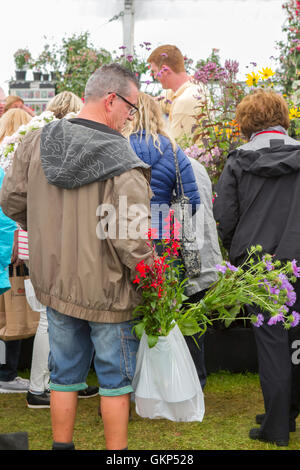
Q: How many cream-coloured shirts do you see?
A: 1